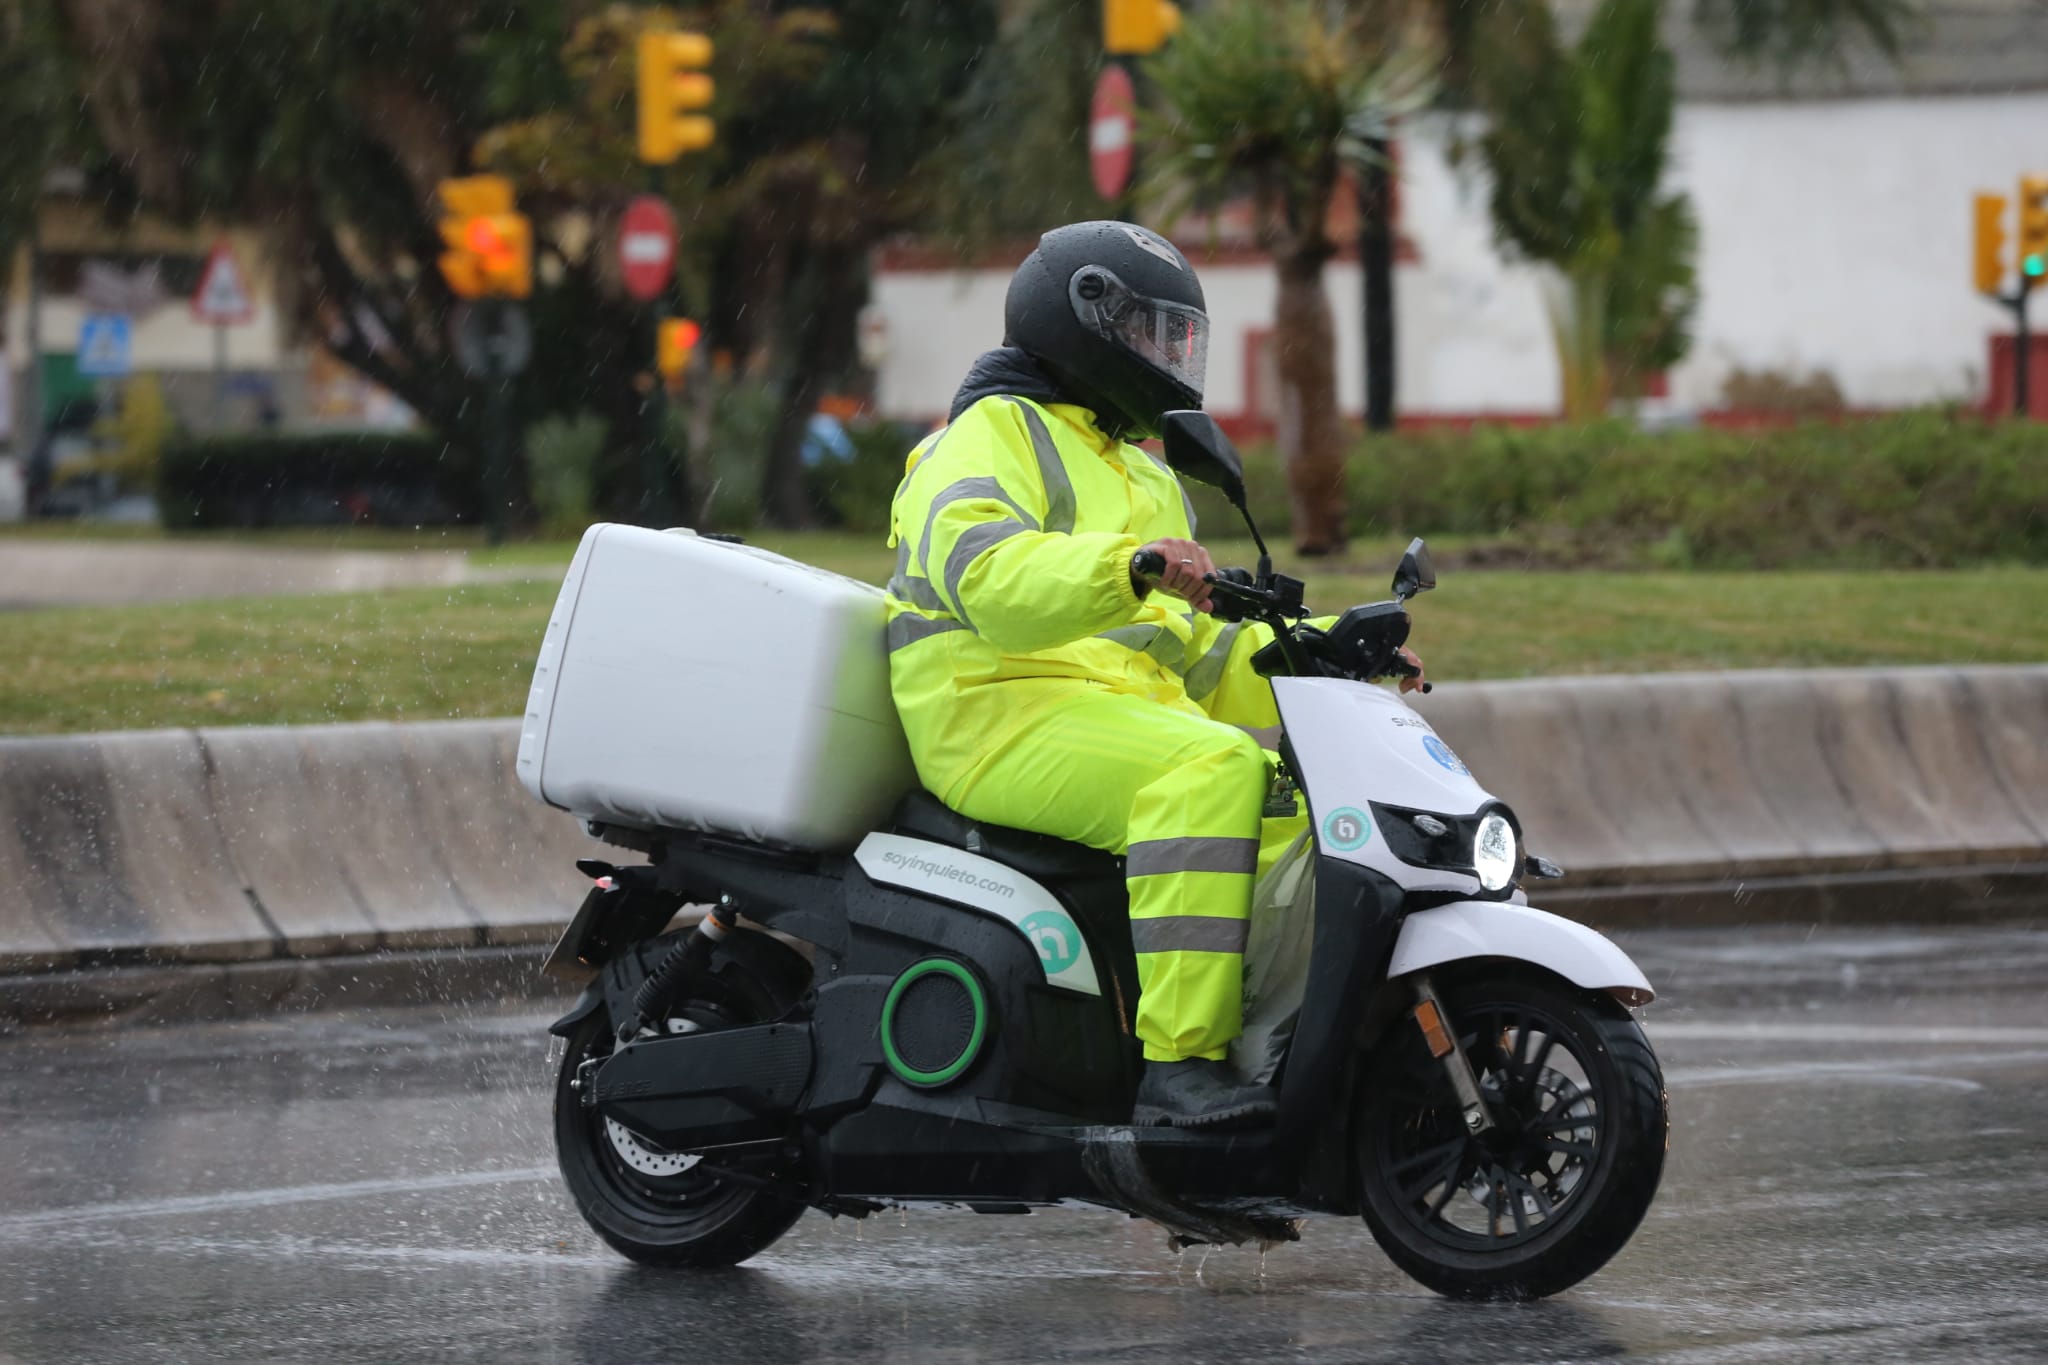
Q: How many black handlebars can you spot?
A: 2